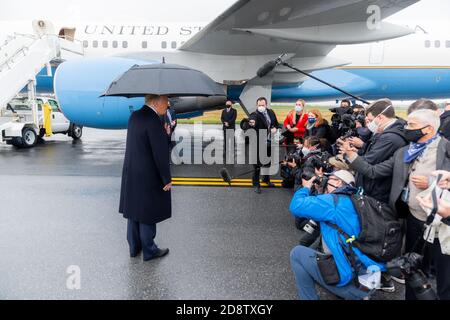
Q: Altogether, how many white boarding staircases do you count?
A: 1